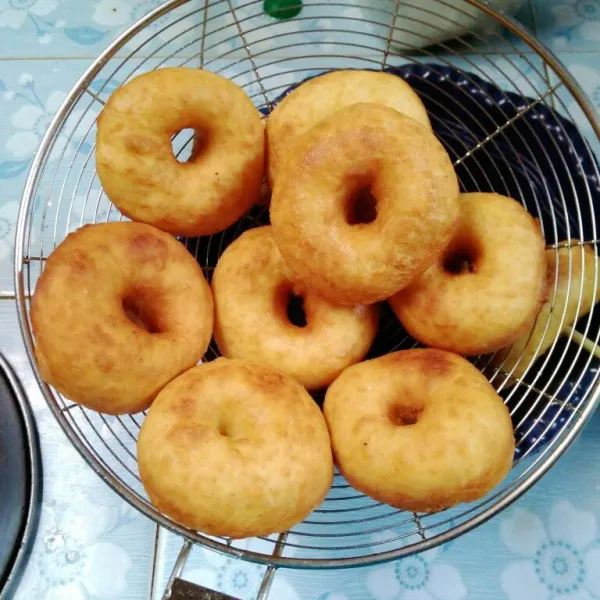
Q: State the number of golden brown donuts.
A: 8